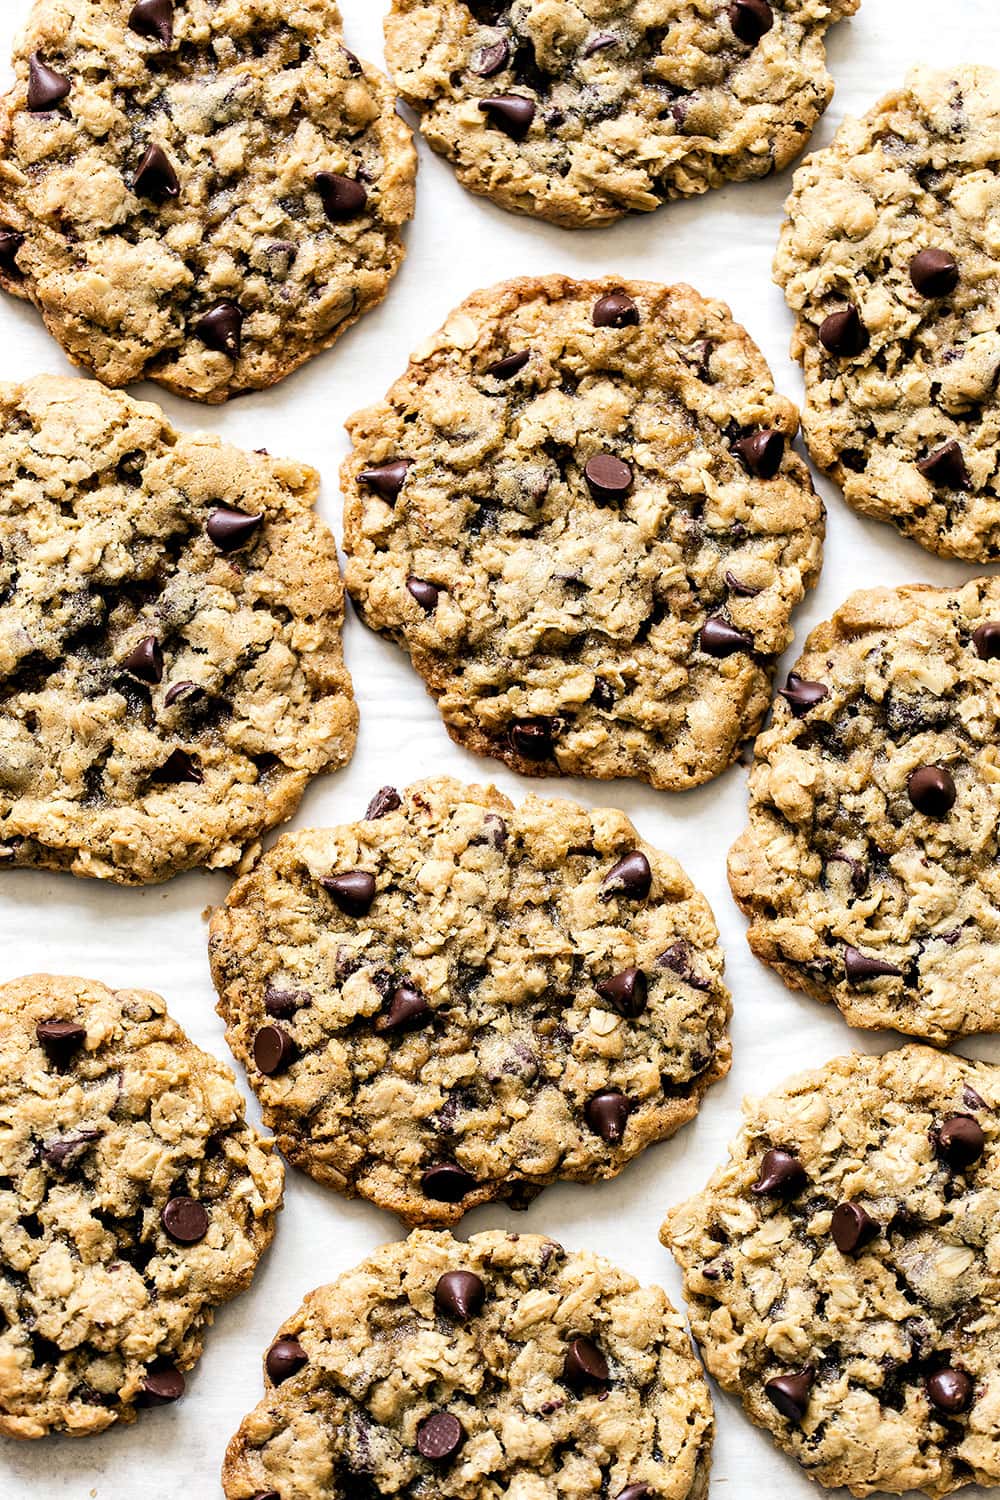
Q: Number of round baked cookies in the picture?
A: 10